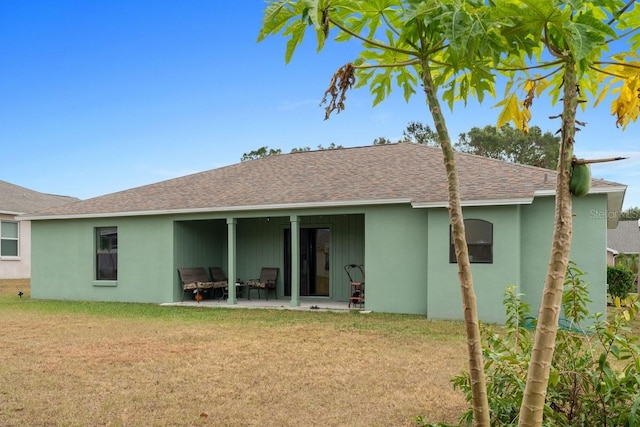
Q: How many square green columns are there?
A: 2